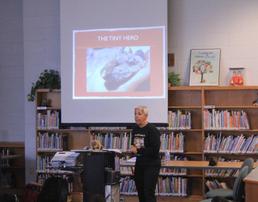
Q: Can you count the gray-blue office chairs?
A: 2